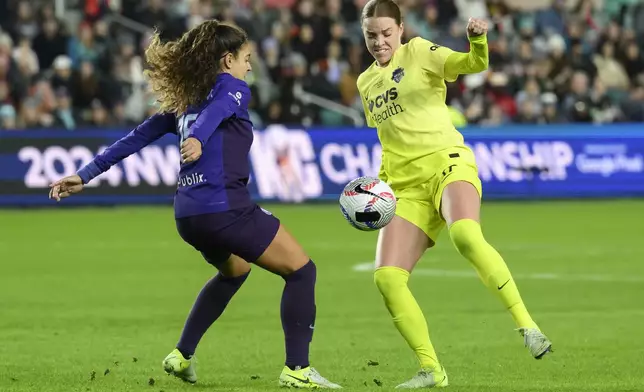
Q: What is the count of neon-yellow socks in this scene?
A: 2